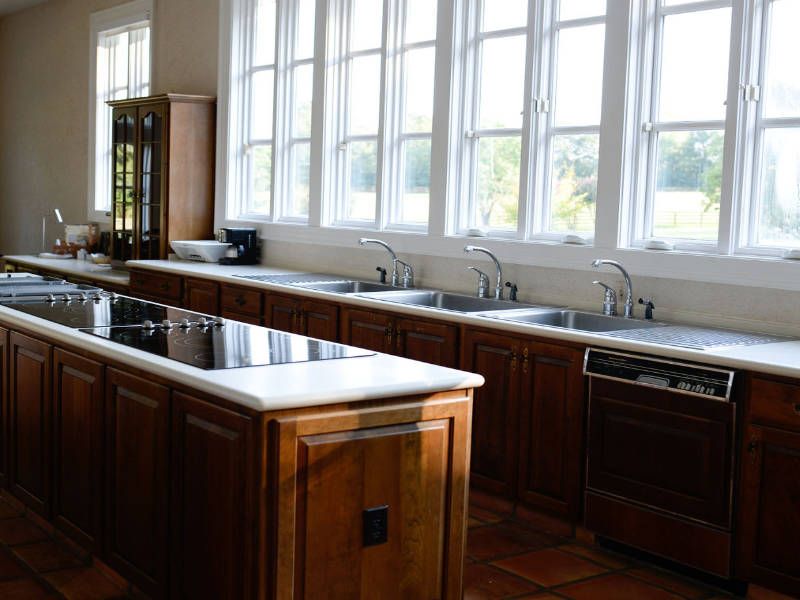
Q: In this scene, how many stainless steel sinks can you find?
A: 3